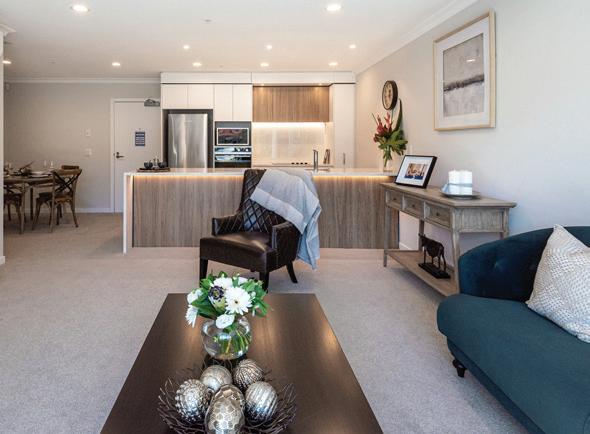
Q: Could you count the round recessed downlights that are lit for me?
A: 10